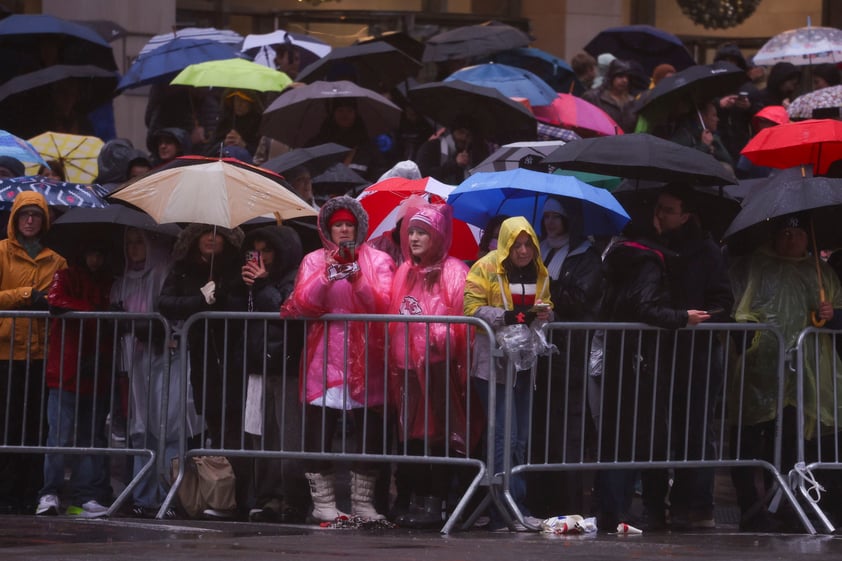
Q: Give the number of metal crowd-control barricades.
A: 4